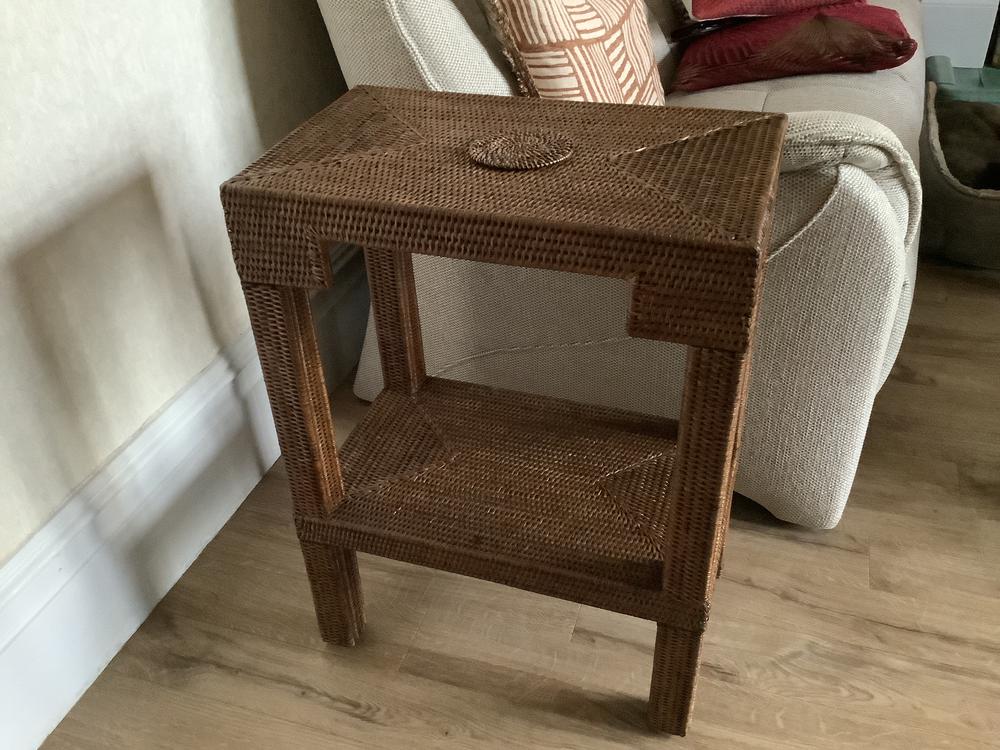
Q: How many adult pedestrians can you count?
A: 0